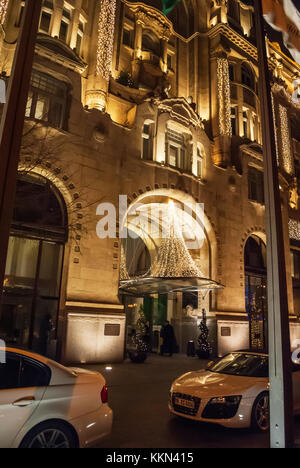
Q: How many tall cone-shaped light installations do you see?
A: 1